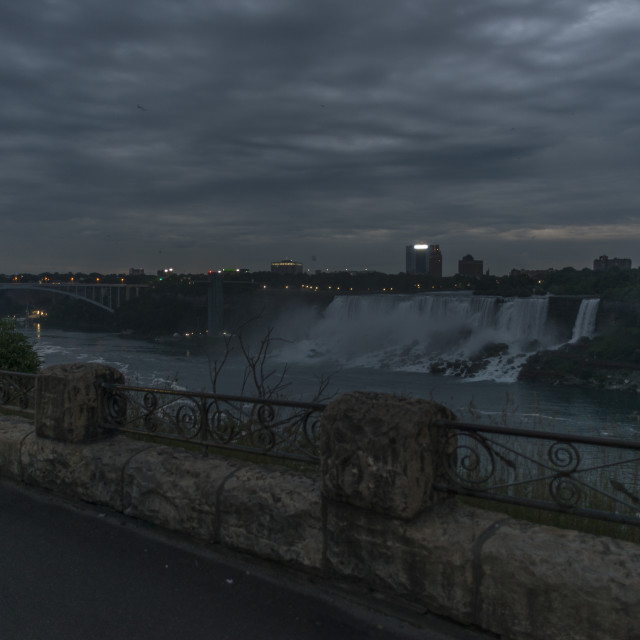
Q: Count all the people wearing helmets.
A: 0